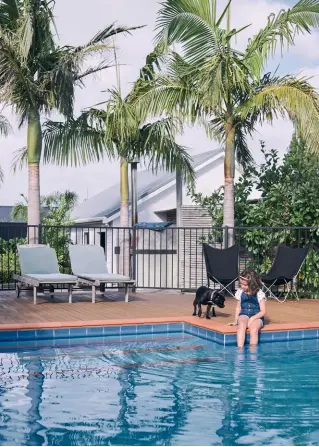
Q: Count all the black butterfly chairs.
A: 2